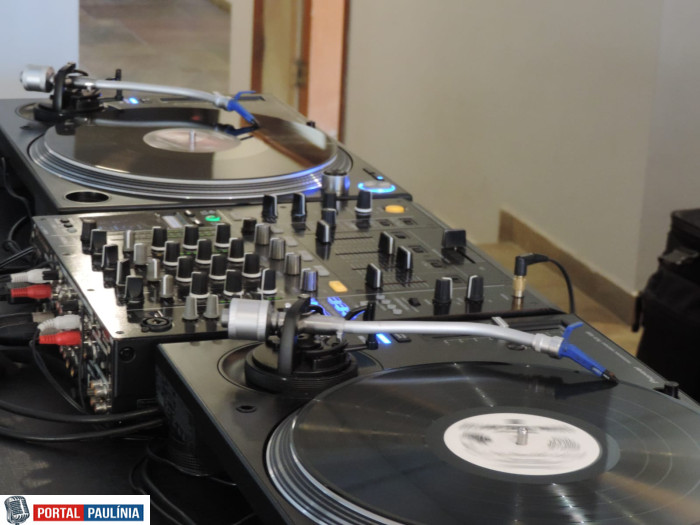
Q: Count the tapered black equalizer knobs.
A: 12